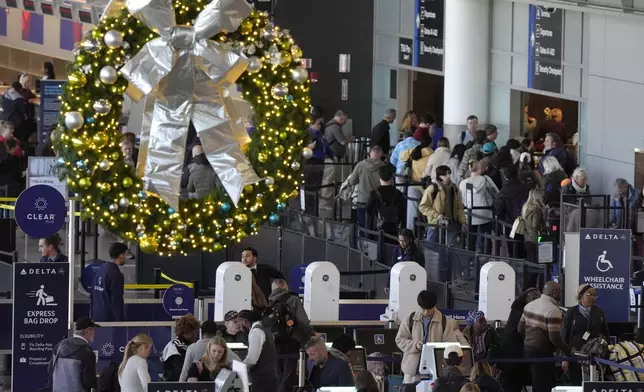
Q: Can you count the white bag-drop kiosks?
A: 4